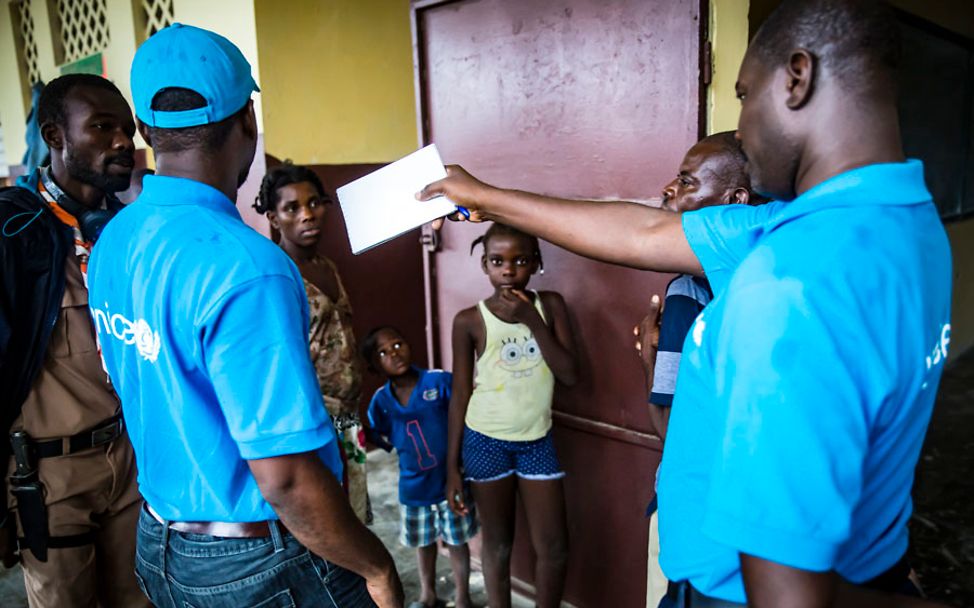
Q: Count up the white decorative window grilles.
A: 3